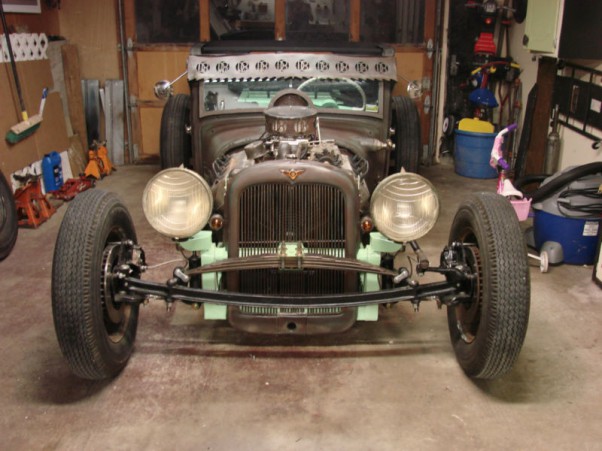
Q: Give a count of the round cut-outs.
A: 10